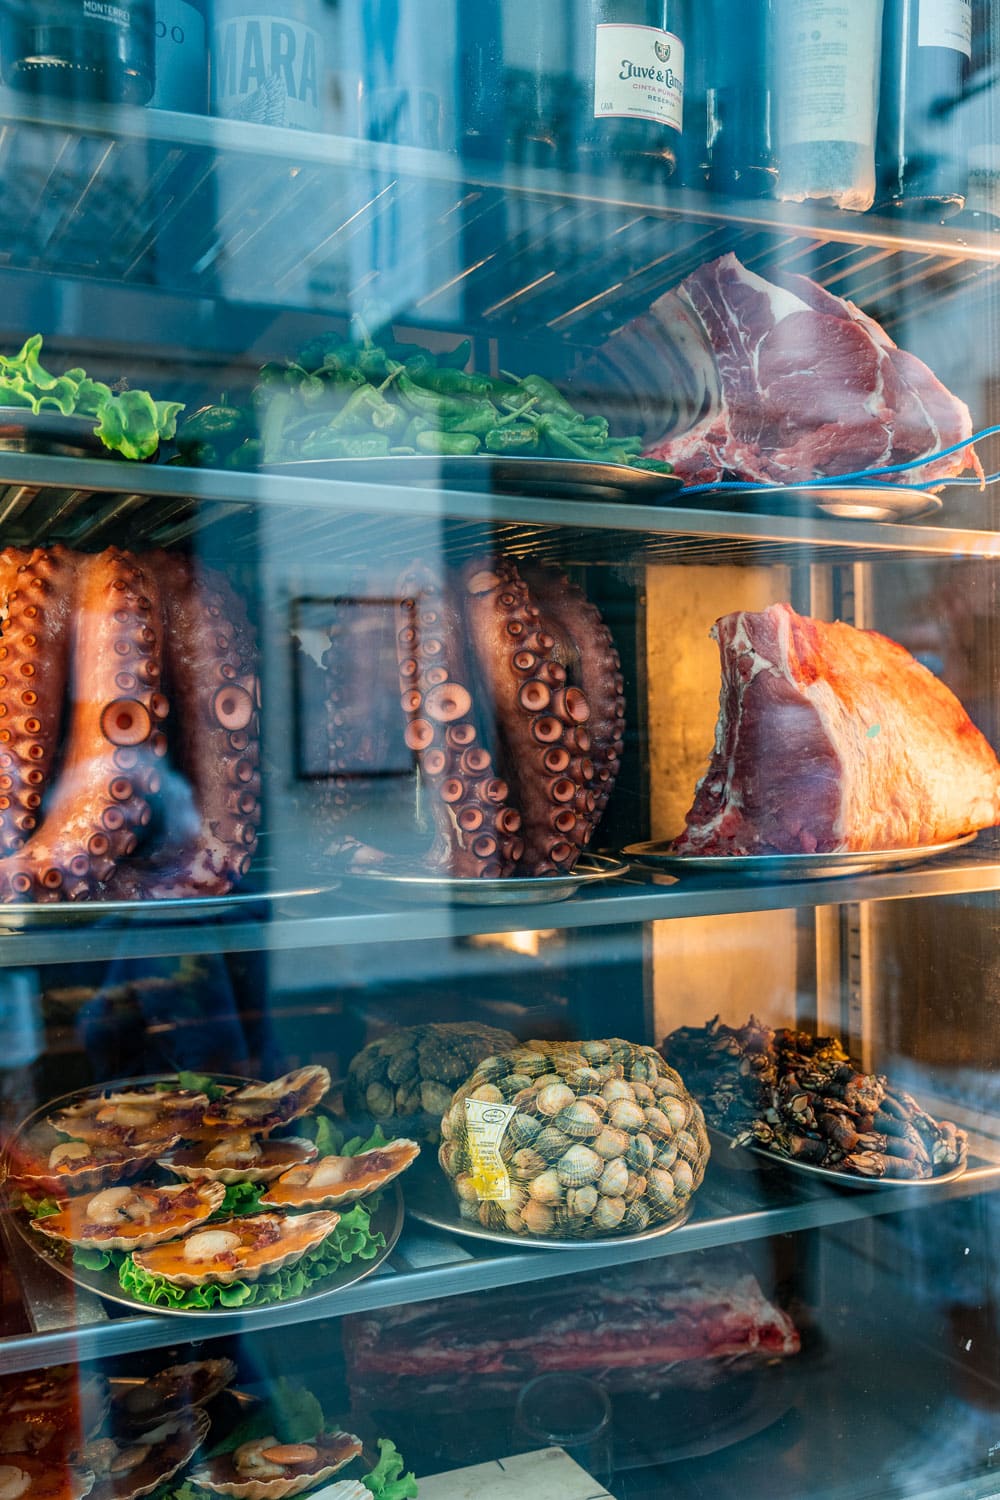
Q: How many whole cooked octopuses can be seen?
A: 2